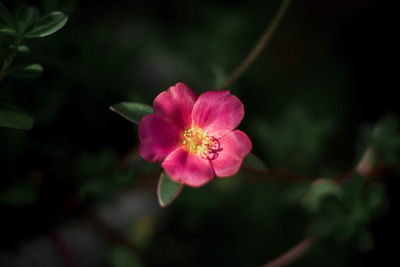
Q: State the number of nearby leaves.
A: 3